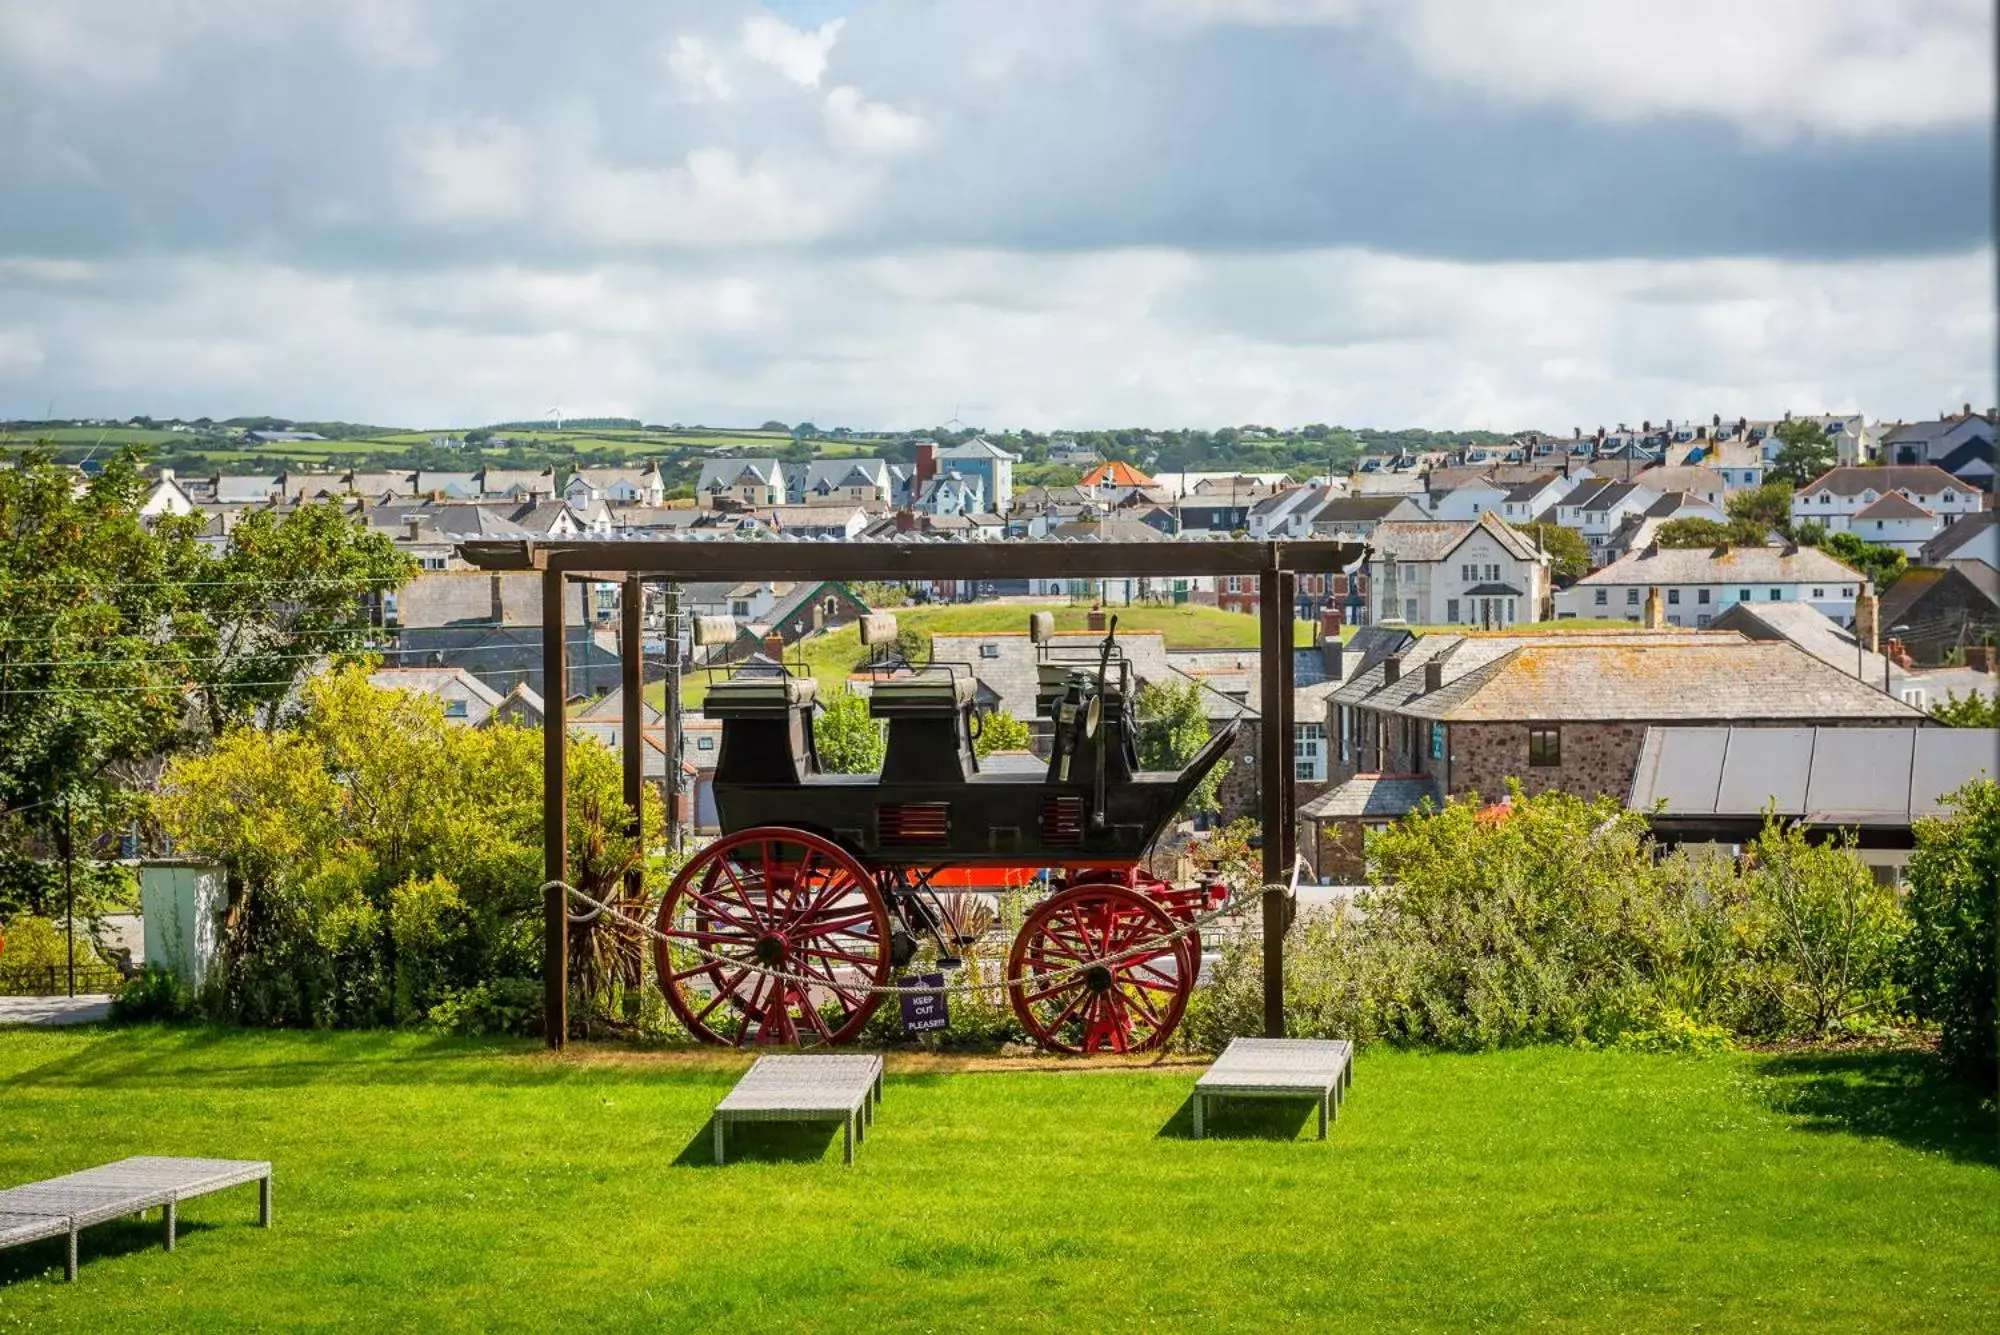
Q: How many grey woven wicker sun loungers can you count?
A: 3